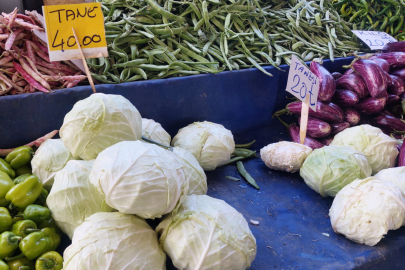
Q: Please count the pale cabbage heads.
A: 14